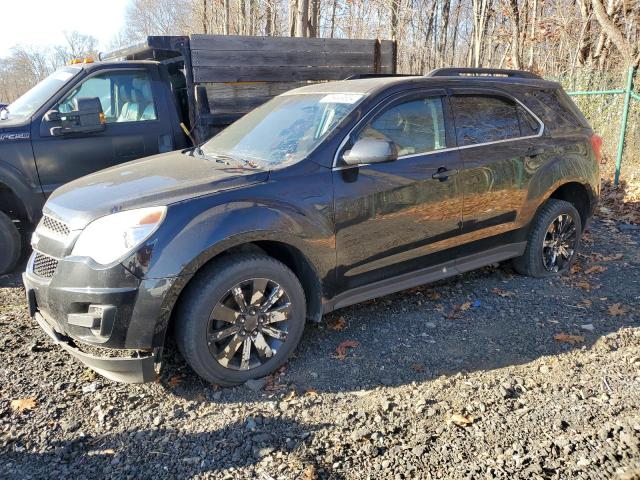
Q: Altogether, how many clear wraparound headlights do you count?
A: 1